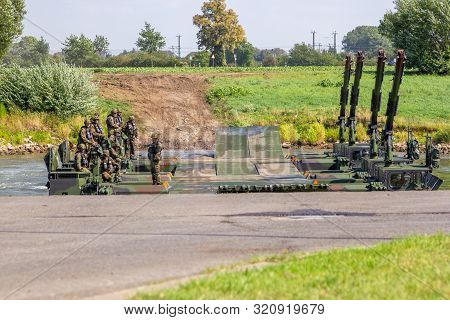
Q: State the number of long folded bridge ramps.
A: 4